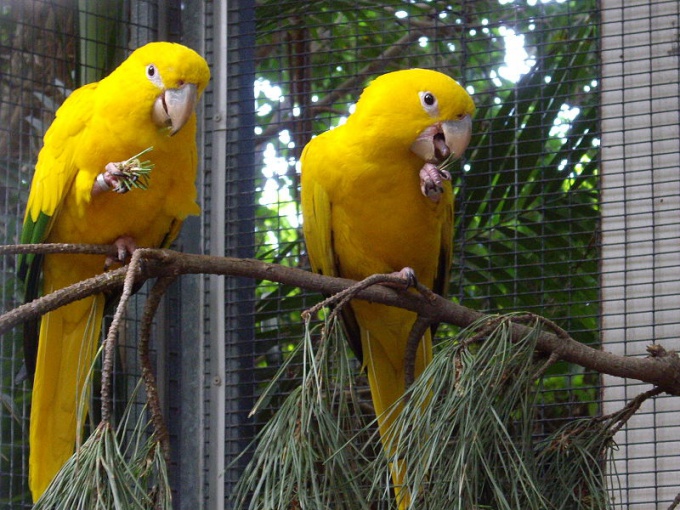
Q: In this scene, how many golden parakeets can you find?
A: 2